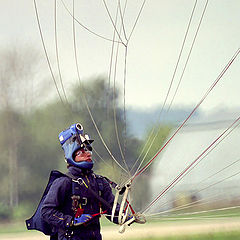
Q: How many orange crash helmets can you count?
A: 0